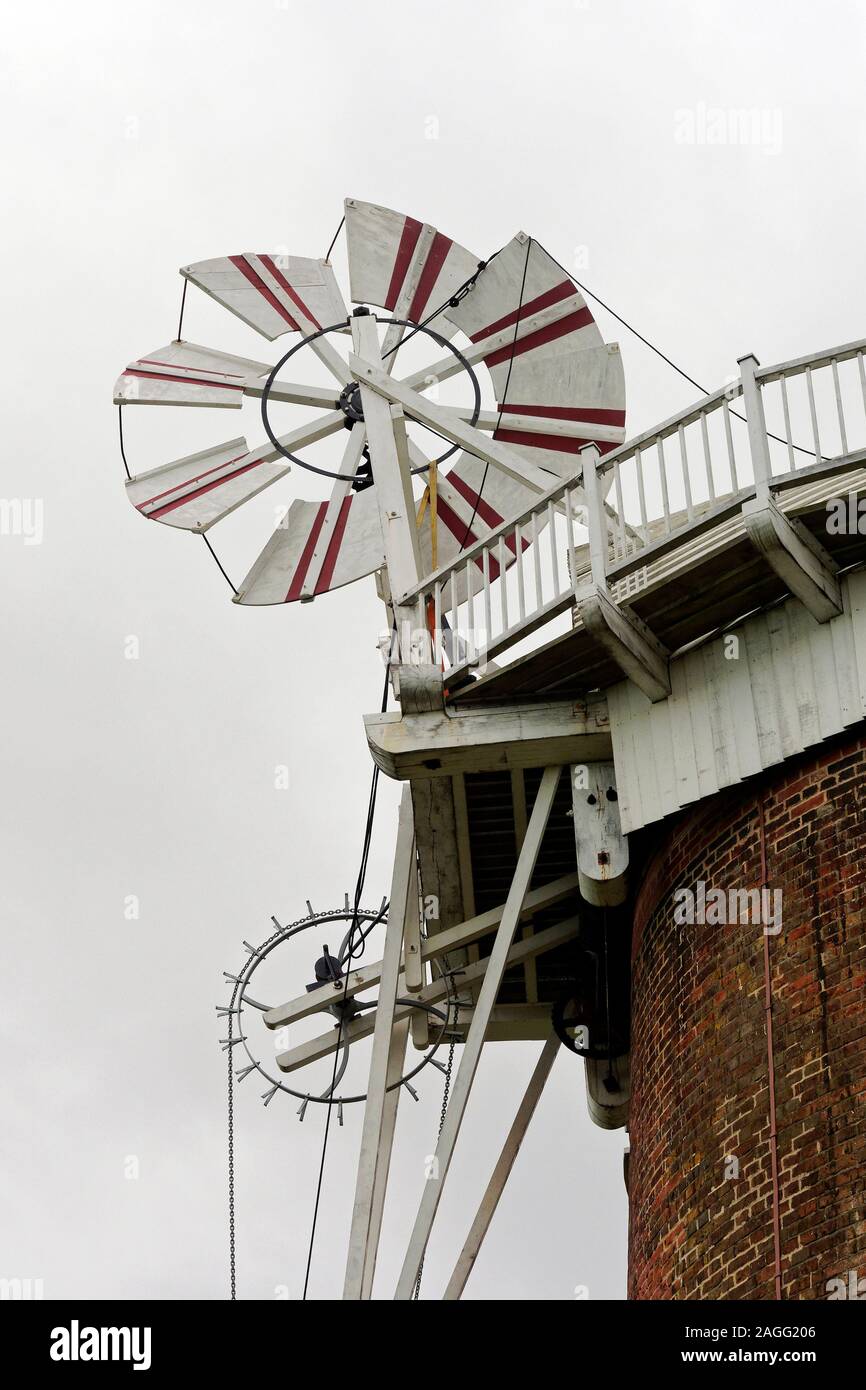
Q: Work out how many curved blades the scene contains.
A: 8